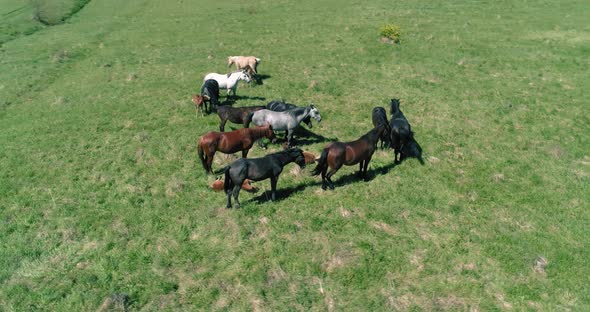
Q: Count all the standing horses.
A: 12